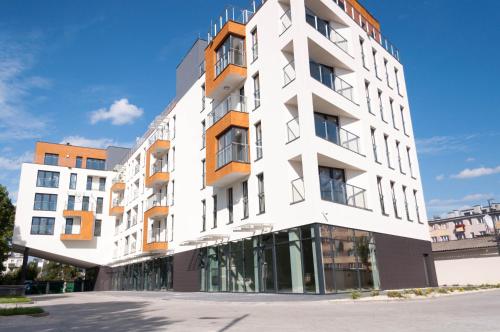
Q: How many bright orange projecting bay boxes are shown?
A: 6